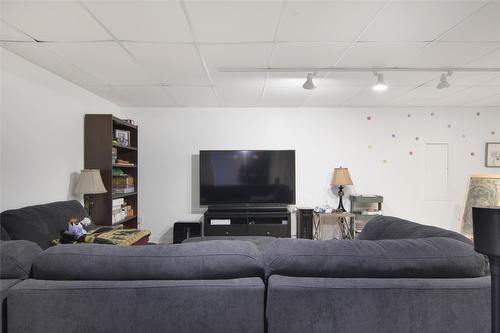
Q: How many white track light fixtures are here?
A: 3